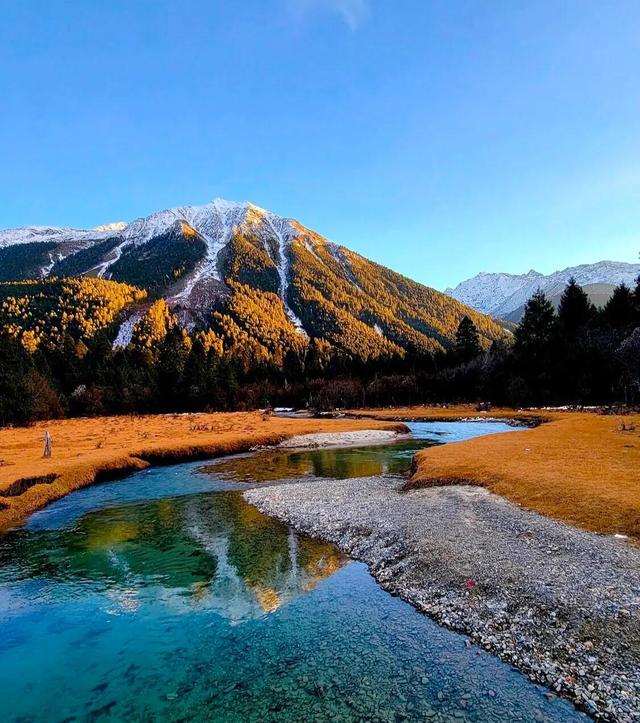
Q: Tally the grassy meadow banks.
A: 2